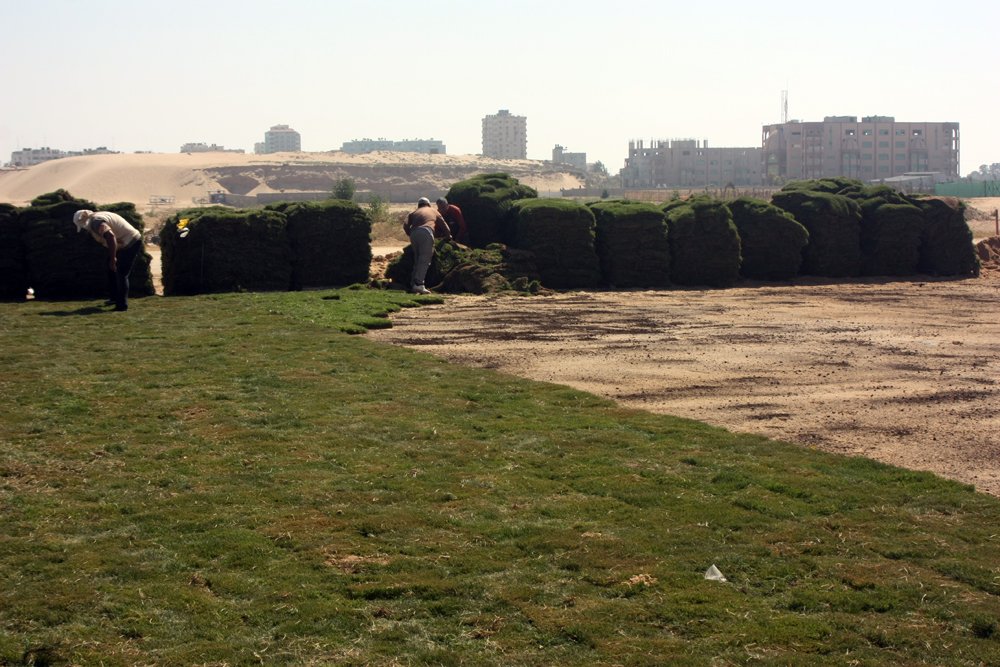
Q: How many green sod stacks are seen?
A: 12